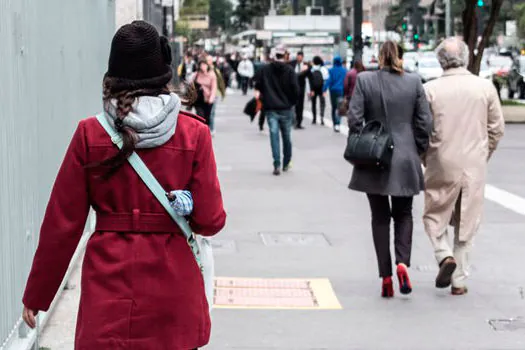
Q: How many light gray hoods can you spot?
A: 1